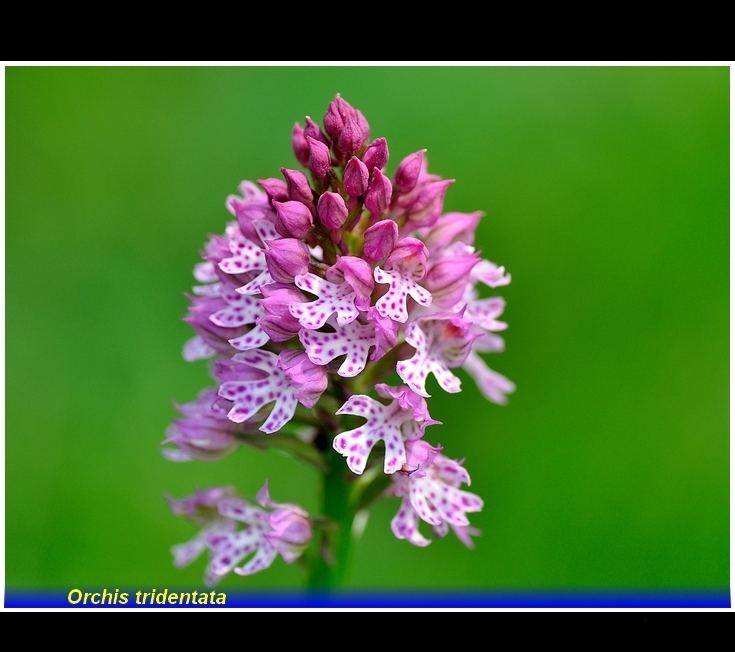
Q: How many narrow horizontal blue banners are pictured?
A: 1